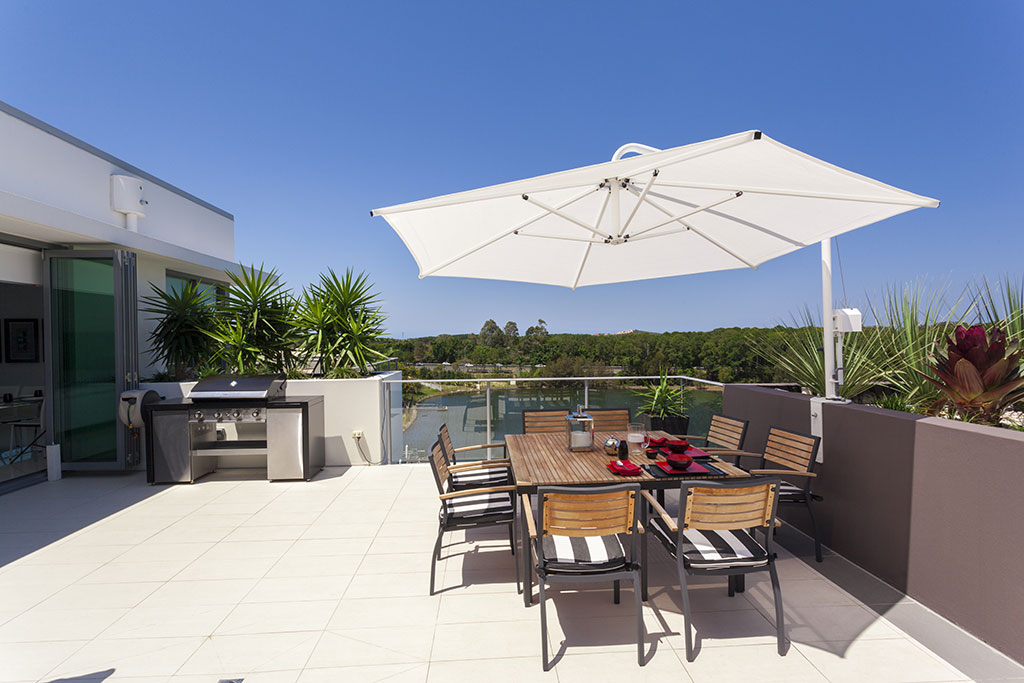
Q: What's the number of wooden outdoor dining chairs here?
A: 8